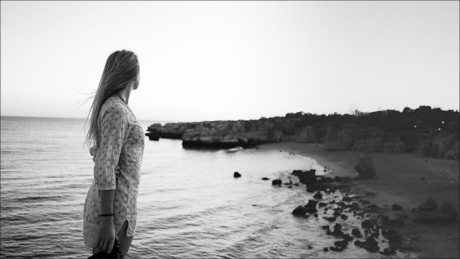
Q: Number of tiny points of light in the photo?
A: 3